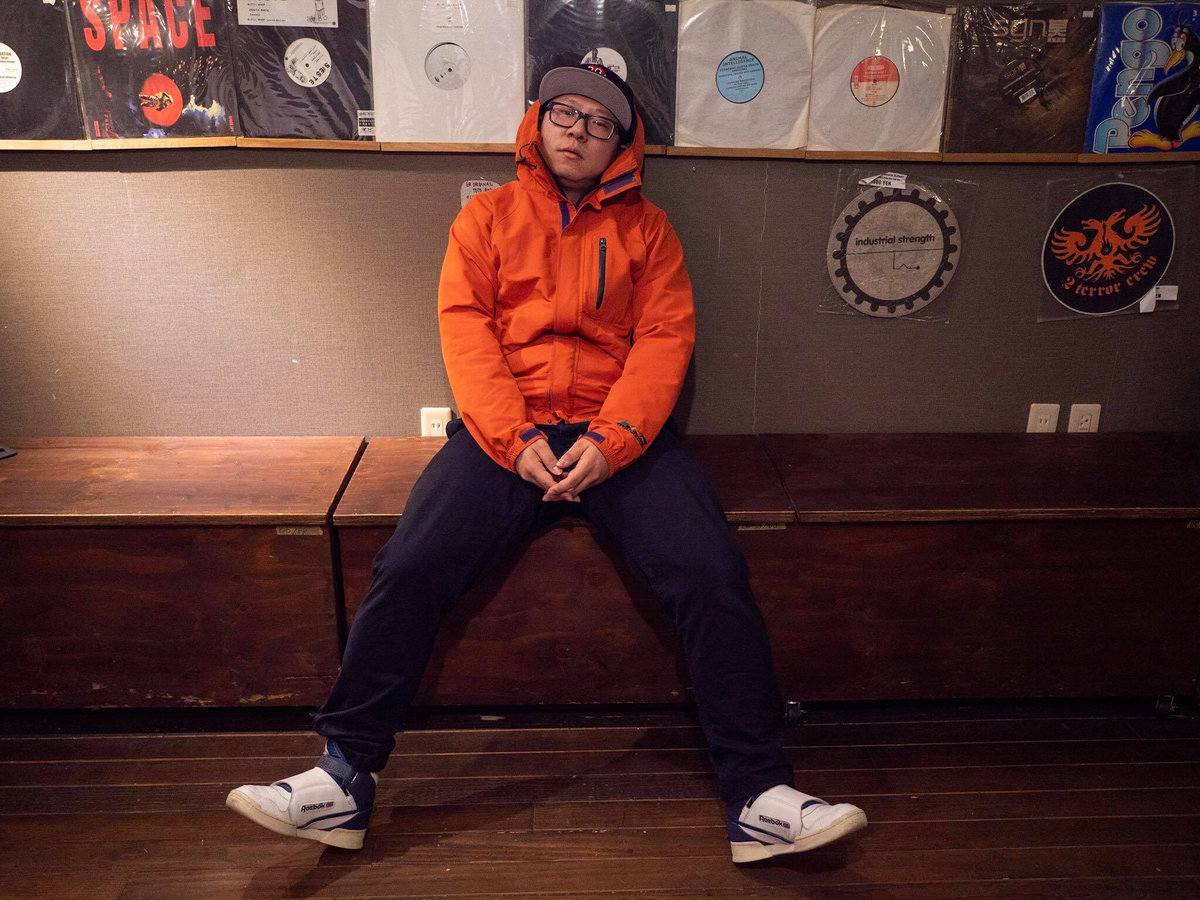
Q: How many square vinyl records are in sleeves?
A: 9